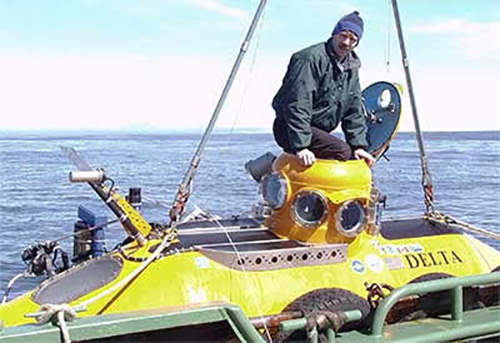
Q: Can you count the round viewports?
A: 3